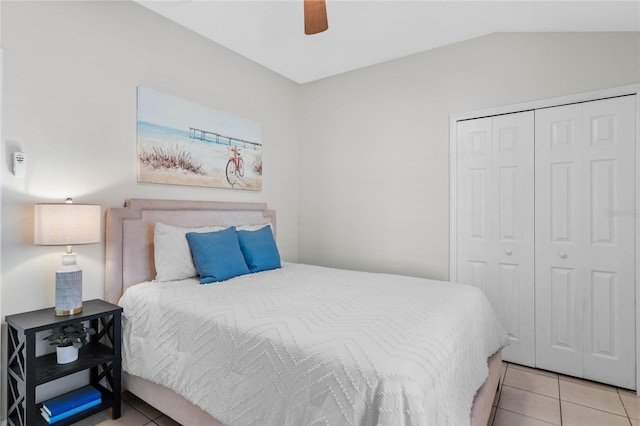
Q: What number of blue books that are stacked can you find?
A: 2